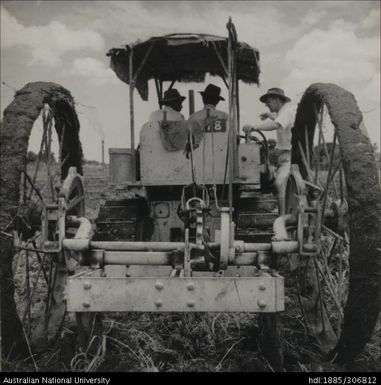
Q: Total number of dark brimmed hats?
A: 3